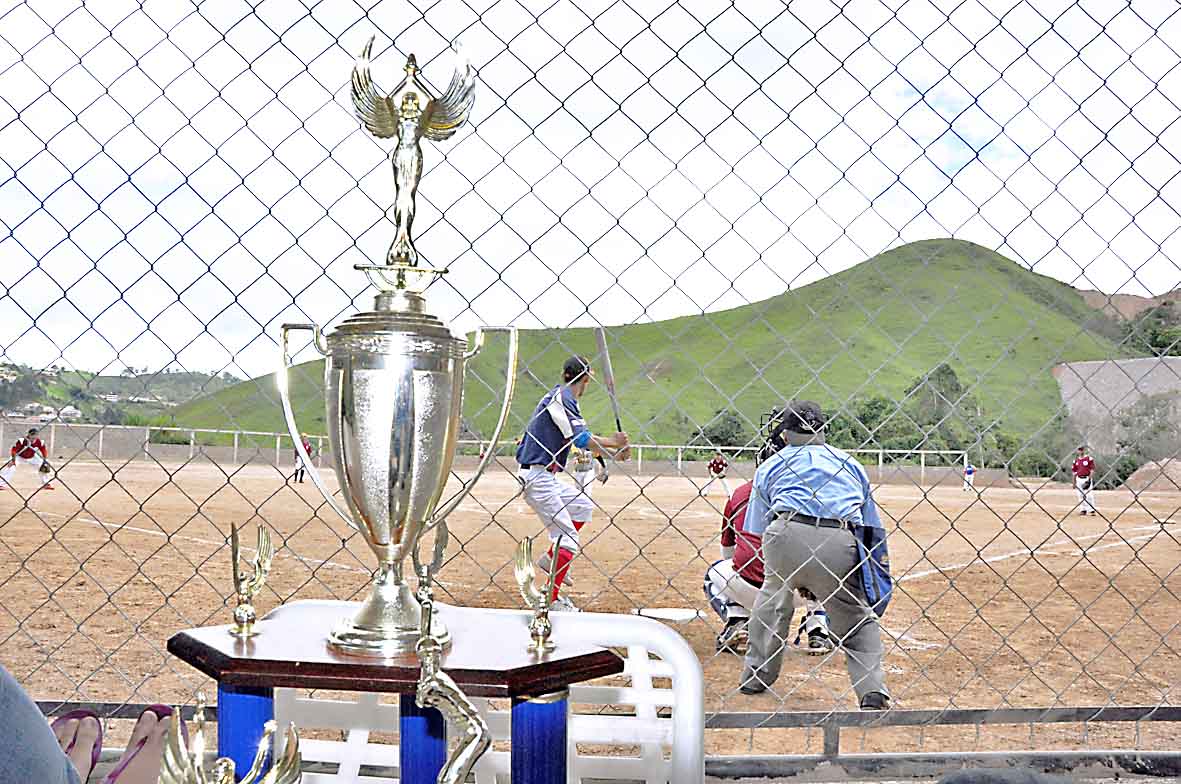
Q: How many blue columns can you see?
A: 3